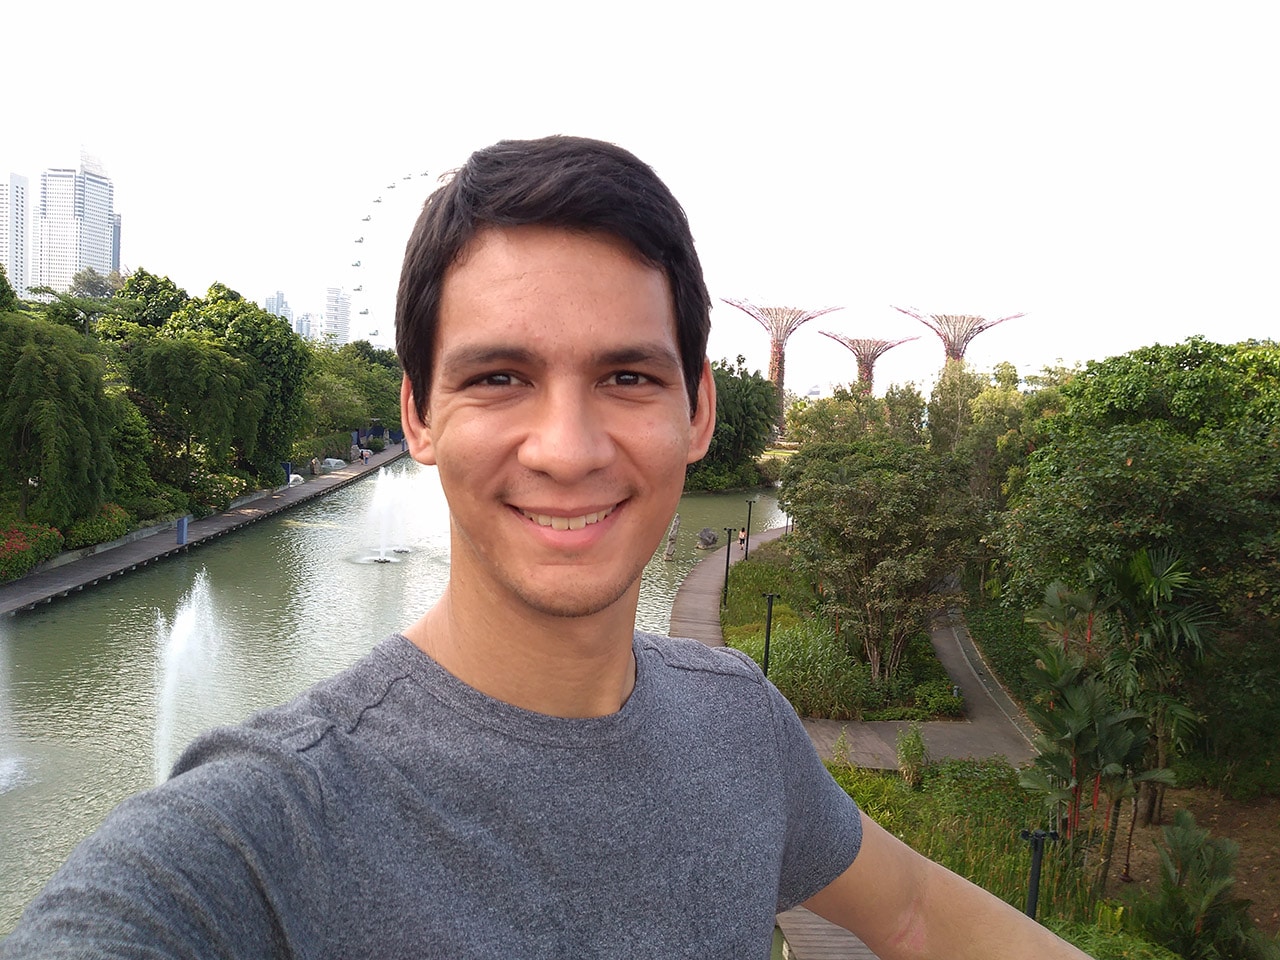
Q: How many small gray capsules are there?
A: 10